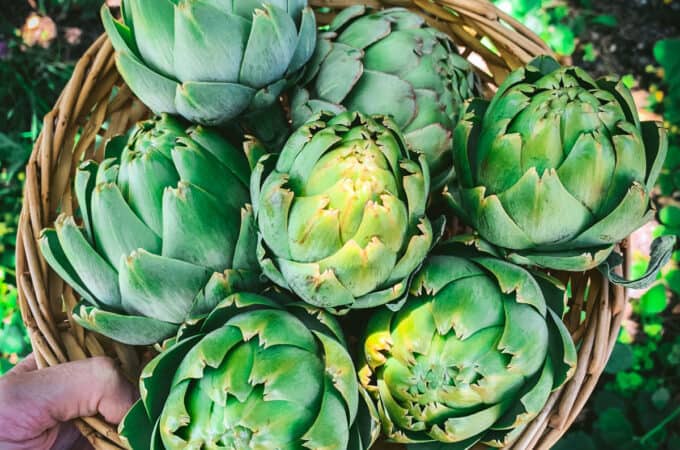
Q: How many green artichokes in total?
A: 7